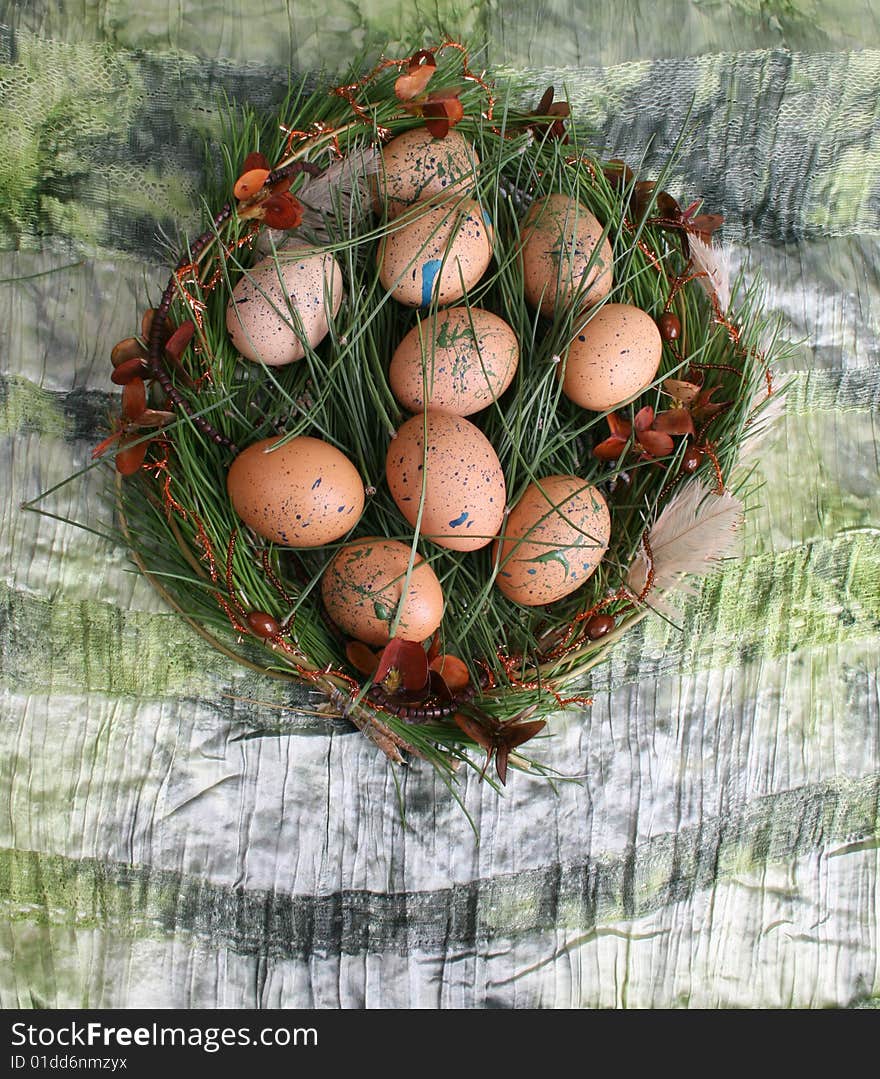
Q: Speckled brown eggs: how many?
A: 10